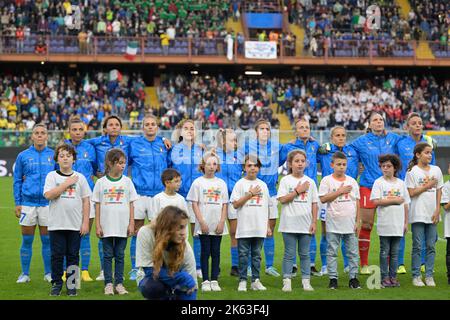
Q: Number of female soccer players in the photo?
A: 11